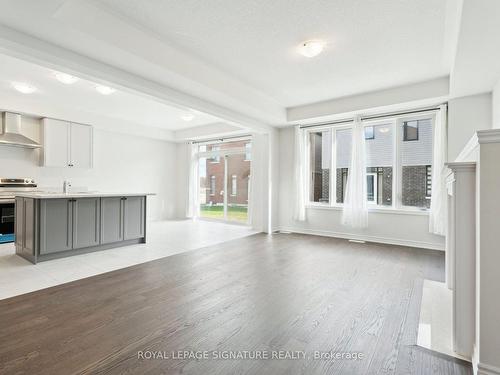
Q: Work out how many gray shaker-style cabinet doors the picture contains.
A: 4